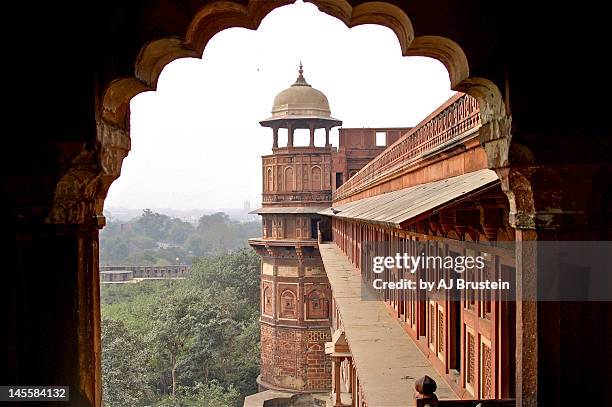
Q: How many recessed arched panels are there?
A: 6